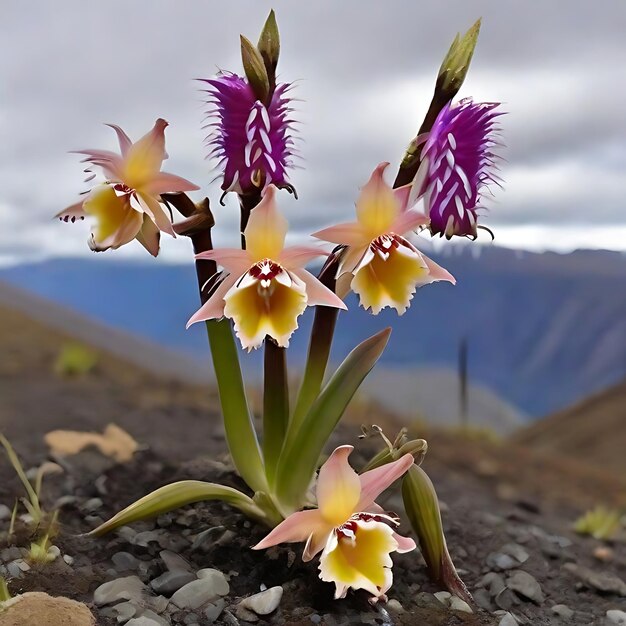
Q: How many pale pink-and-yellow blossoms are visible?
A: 4